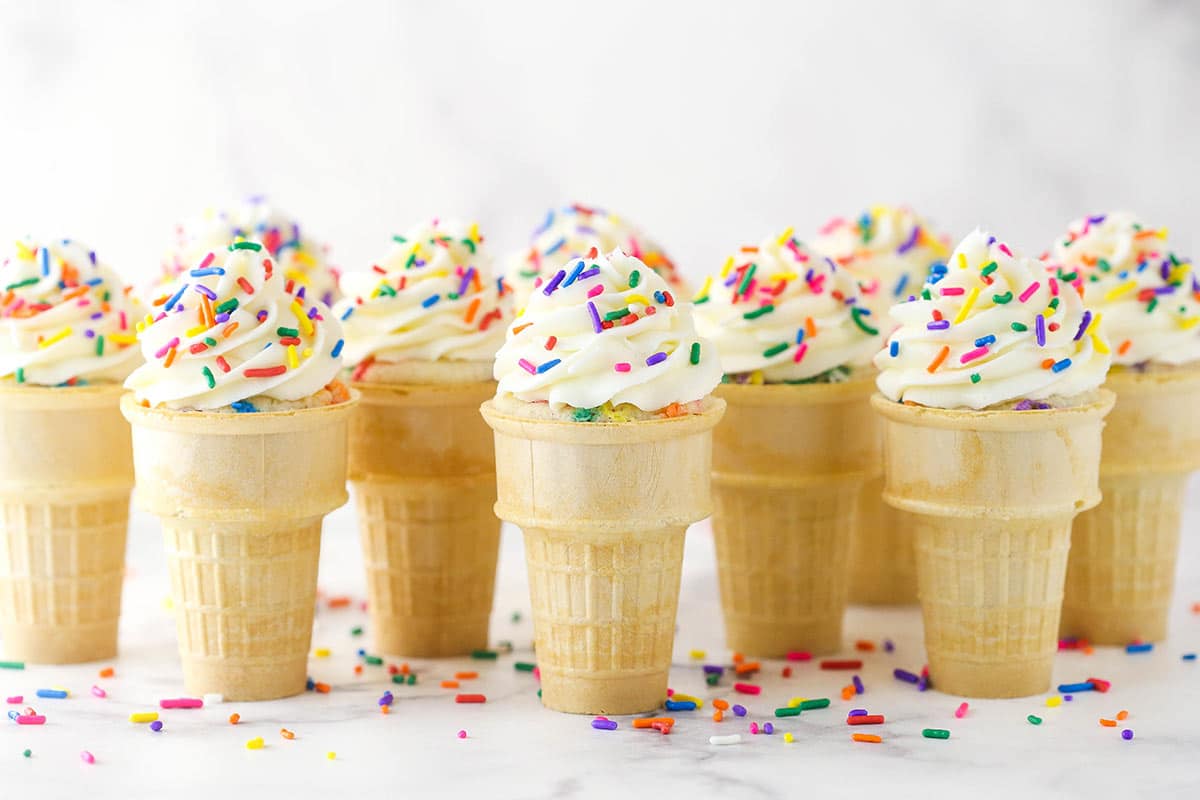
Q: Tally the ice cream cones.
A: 10